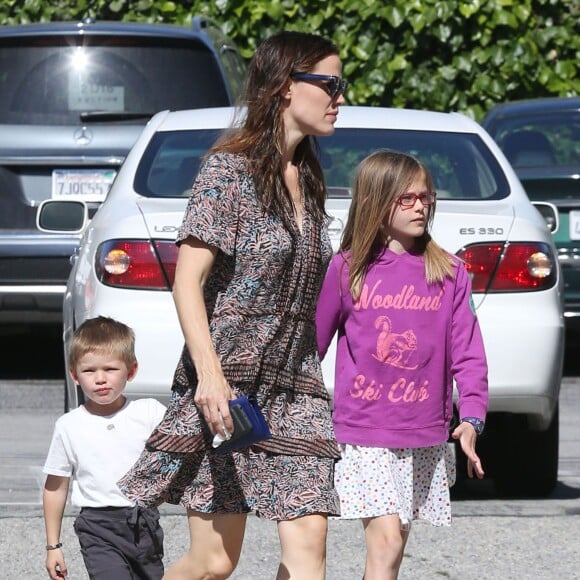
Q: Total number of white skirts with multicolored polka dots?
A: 1